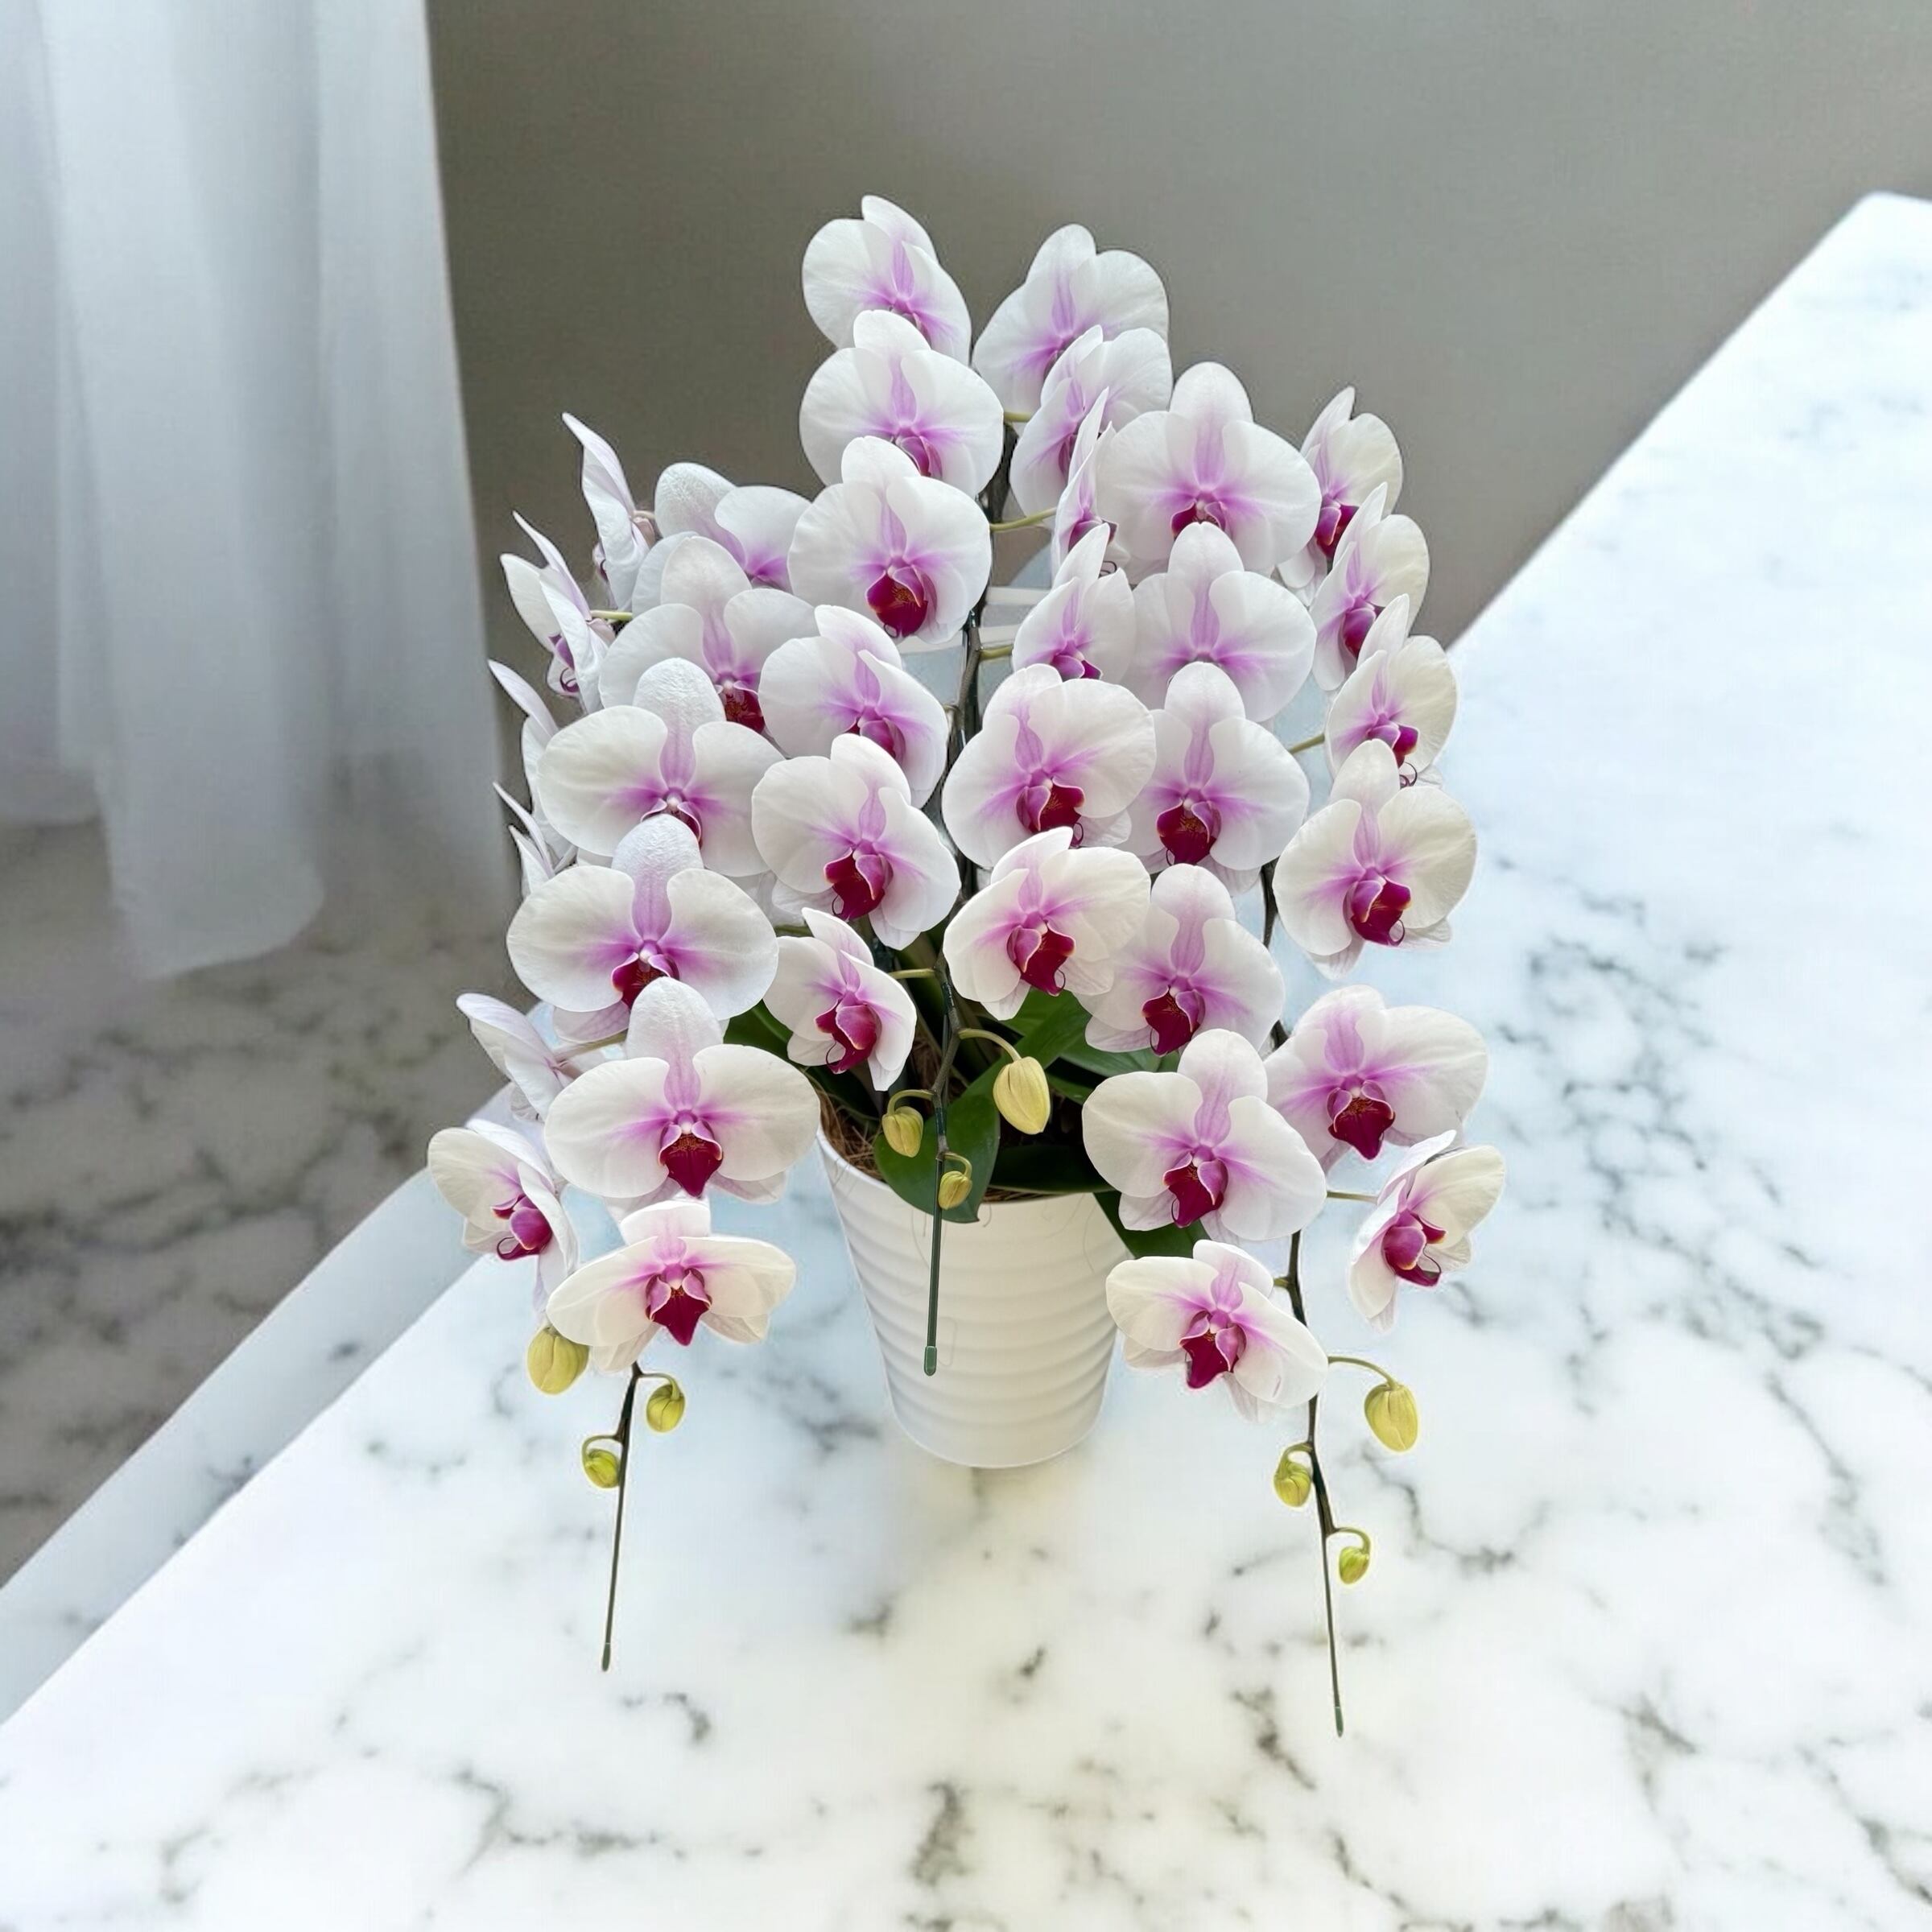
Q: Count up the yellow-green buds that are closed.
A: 9